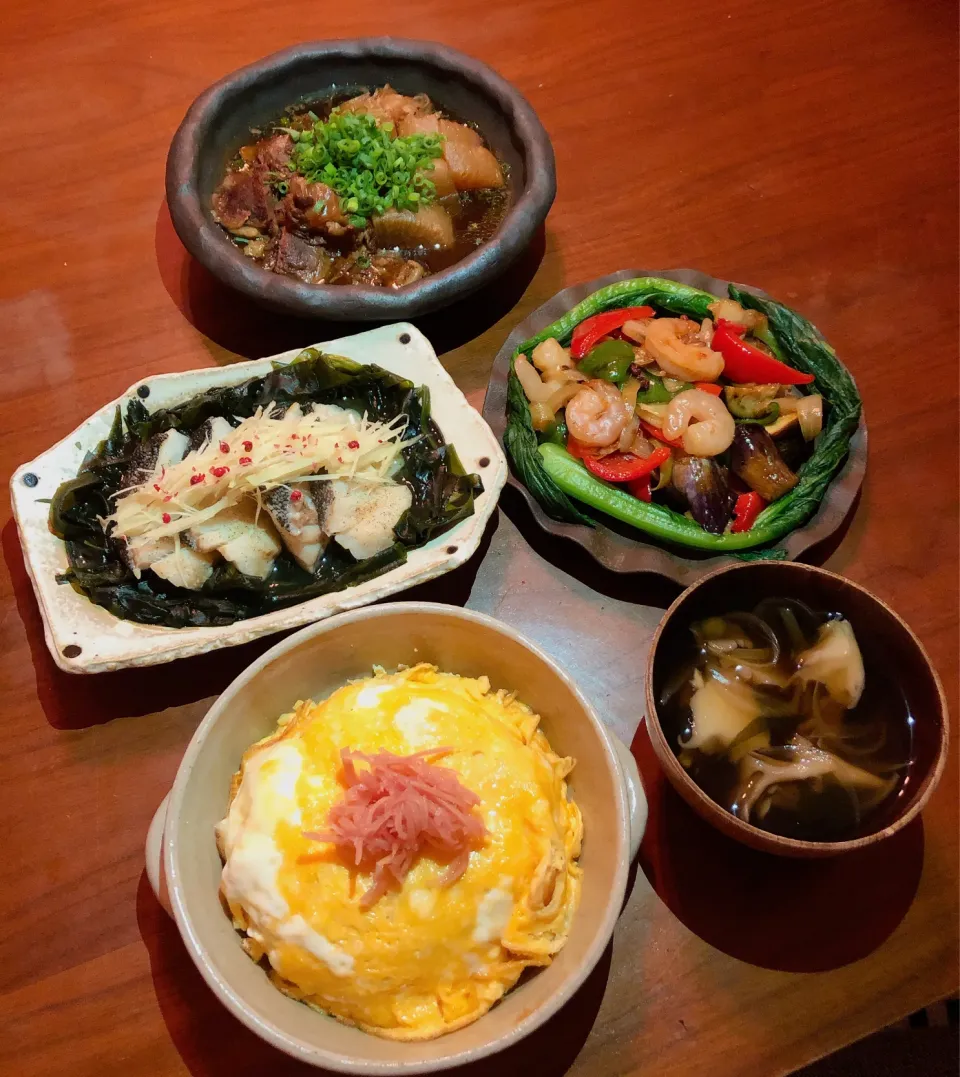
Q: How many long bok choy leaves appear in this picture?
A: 2